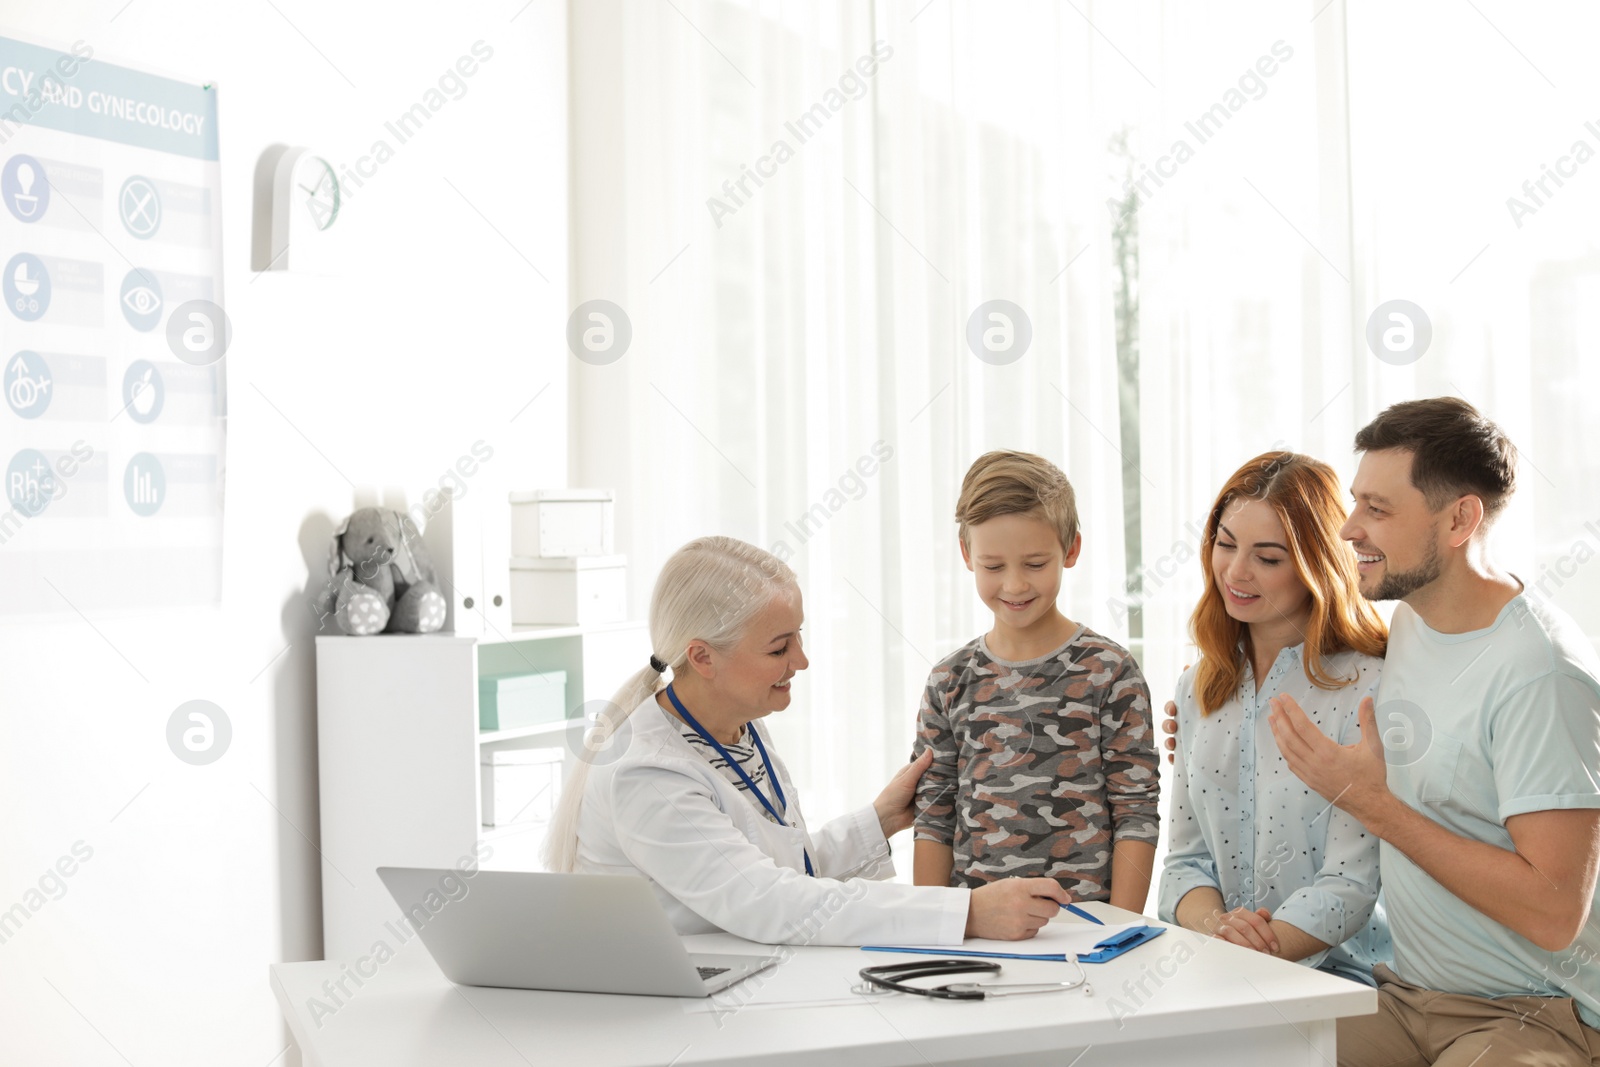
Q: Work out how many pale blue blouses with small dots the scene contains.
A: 1